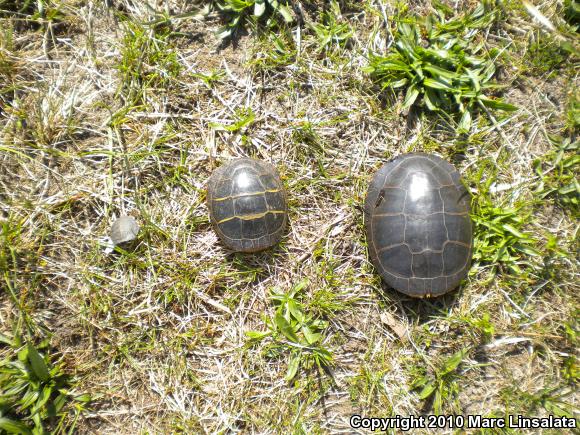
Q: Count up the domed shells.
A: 3